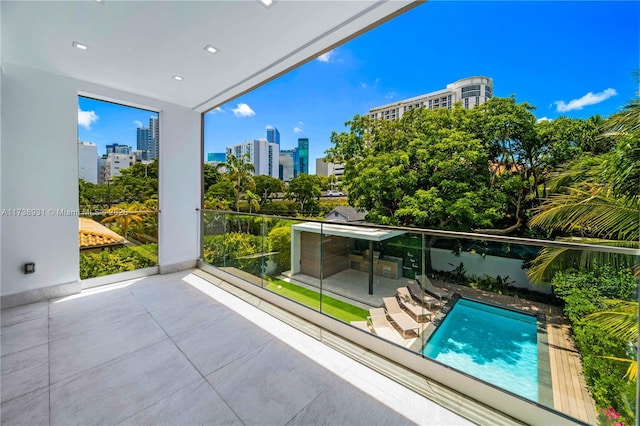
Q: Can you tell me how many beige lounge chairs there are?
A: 5